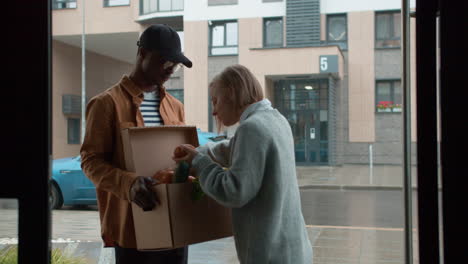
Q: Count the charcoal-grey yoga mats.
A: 0